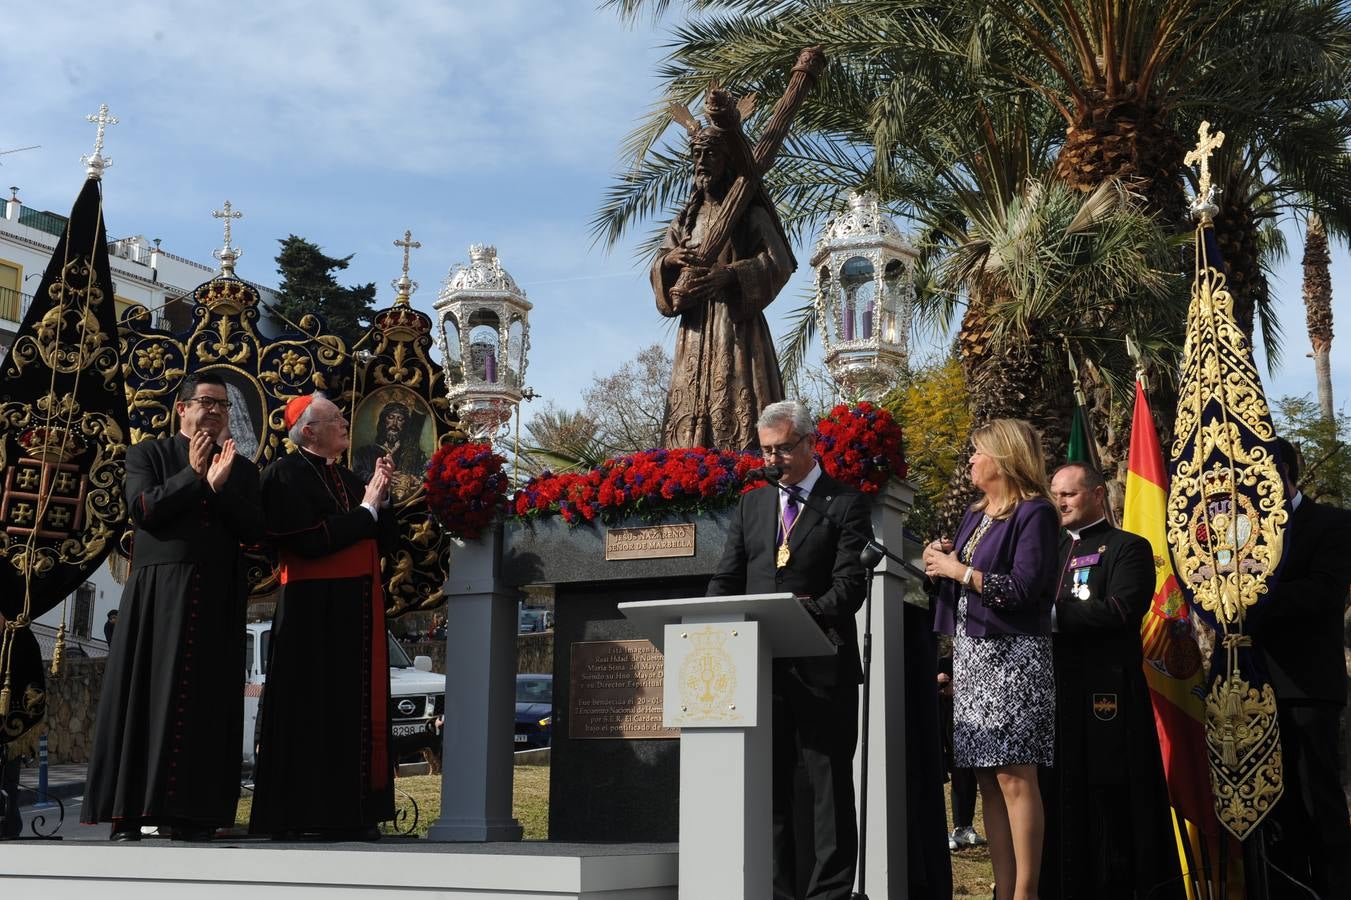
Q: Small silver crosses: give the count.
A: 3